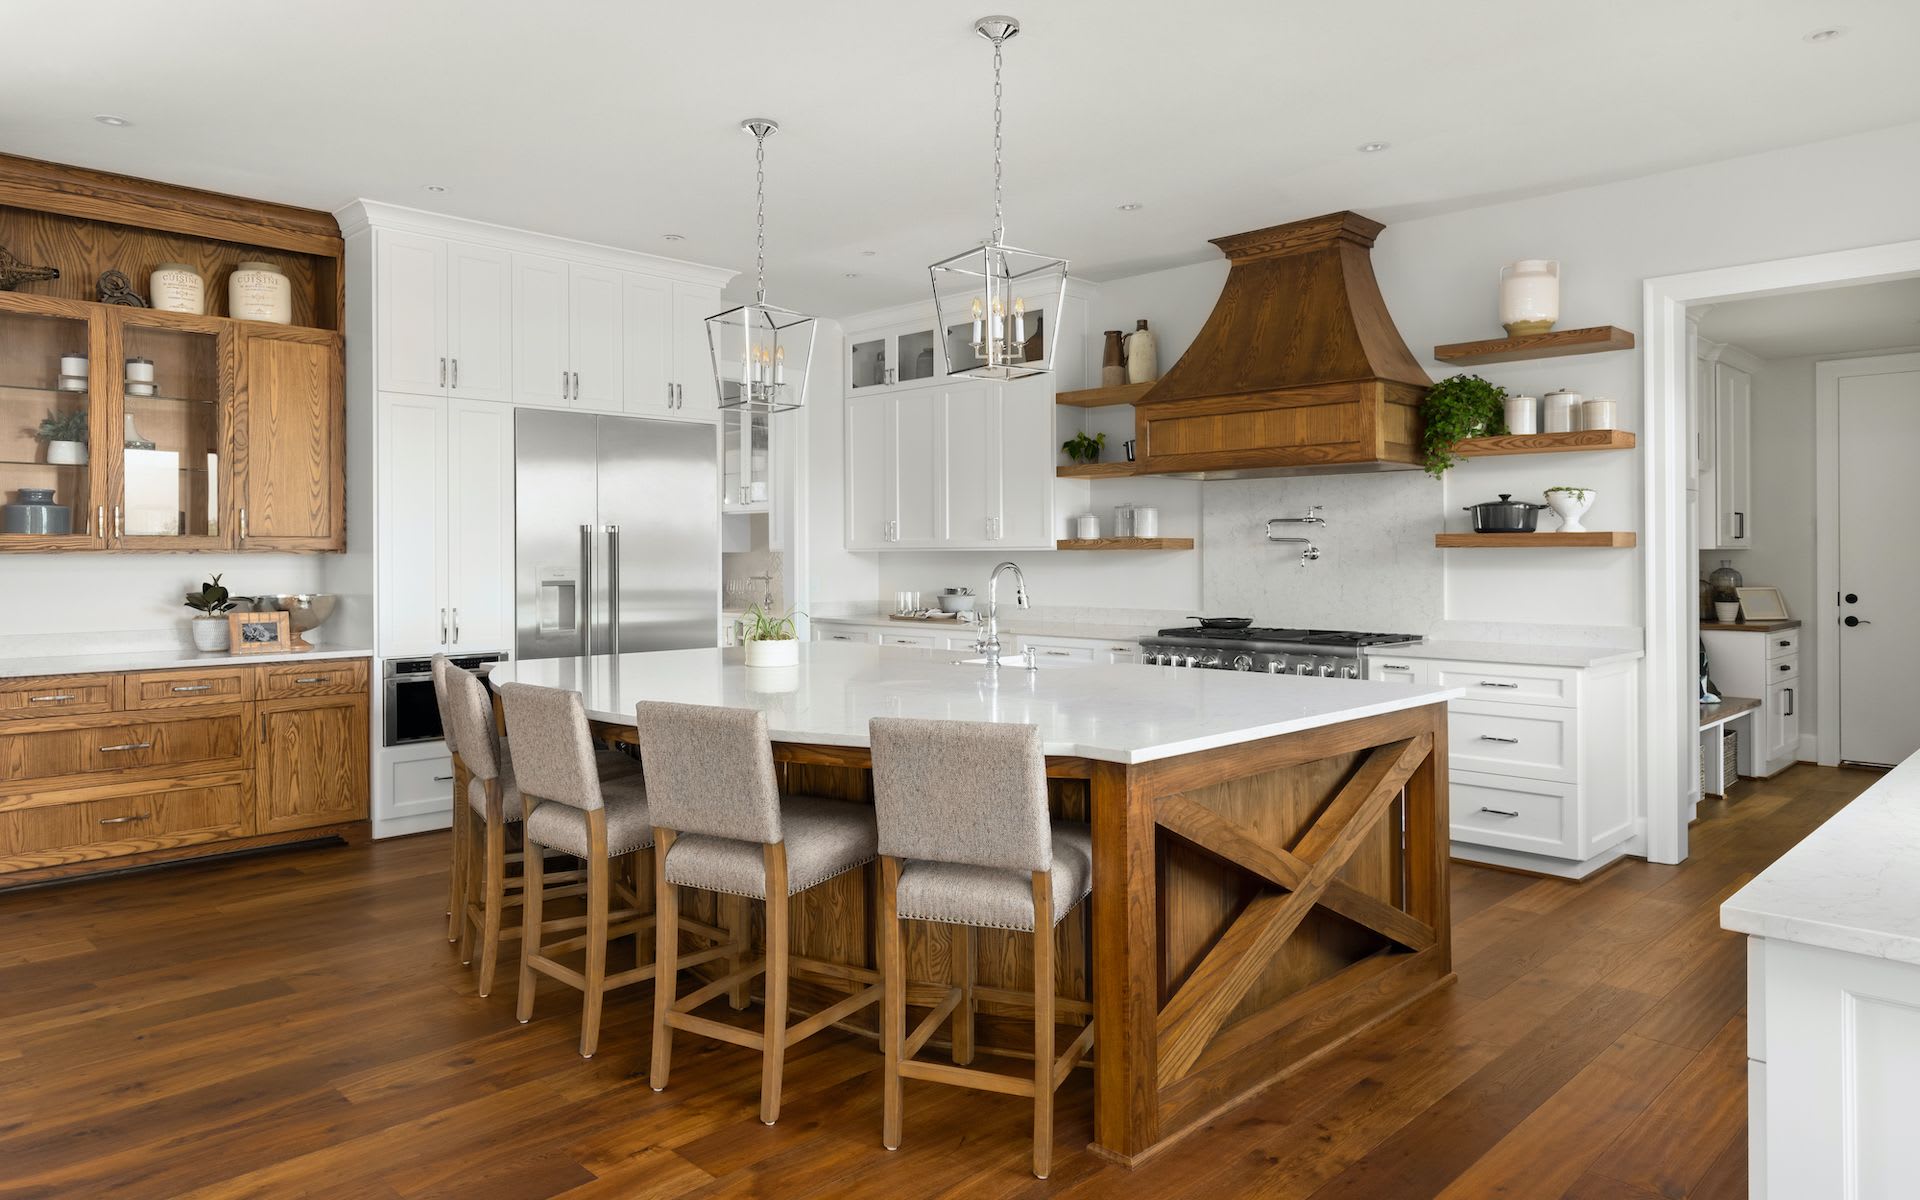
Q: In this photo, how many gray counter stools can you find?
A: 5